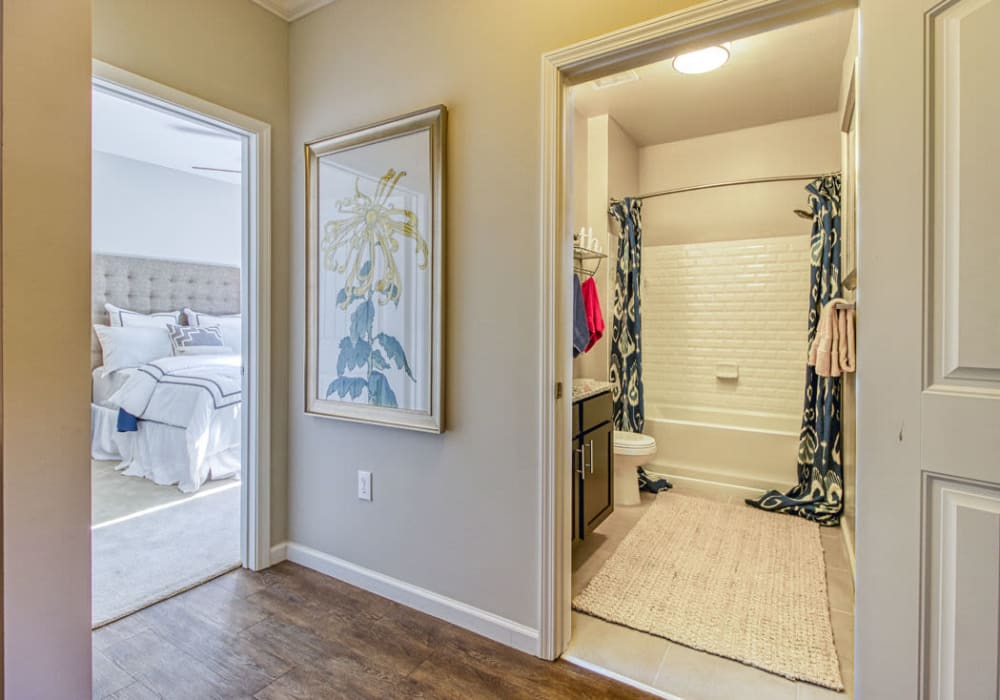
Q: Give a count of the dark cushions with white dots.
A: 0